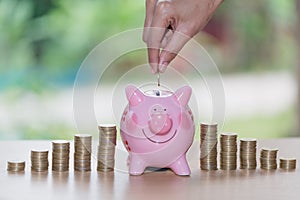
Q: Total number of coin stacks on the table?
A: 10